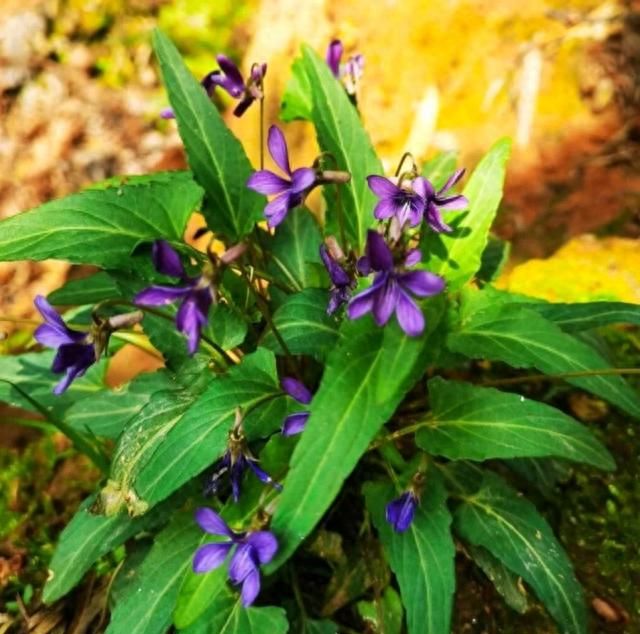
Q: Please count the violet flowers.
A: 13